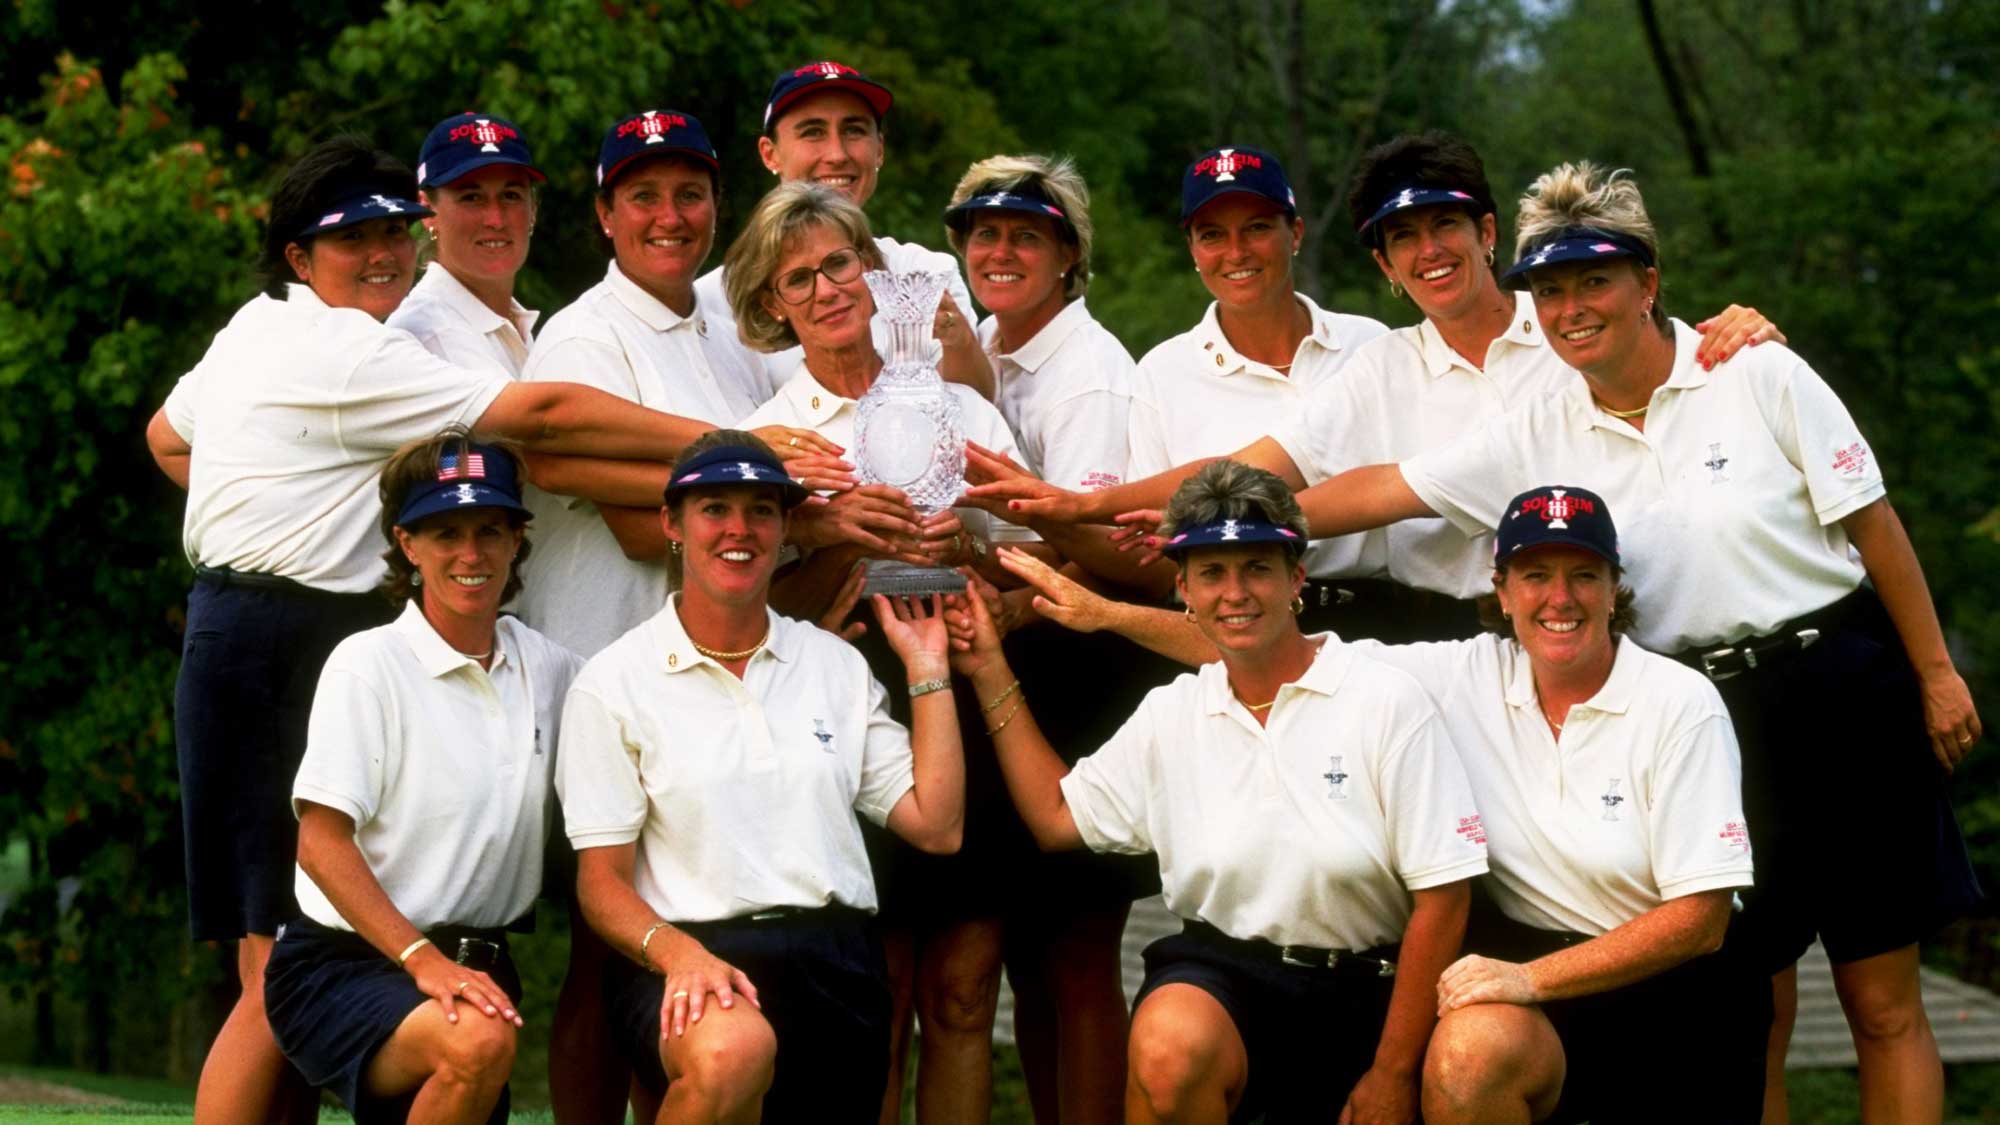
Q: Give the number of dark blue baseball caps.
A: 5